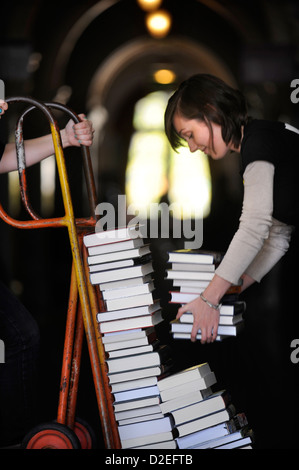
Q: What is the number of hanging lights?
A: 3